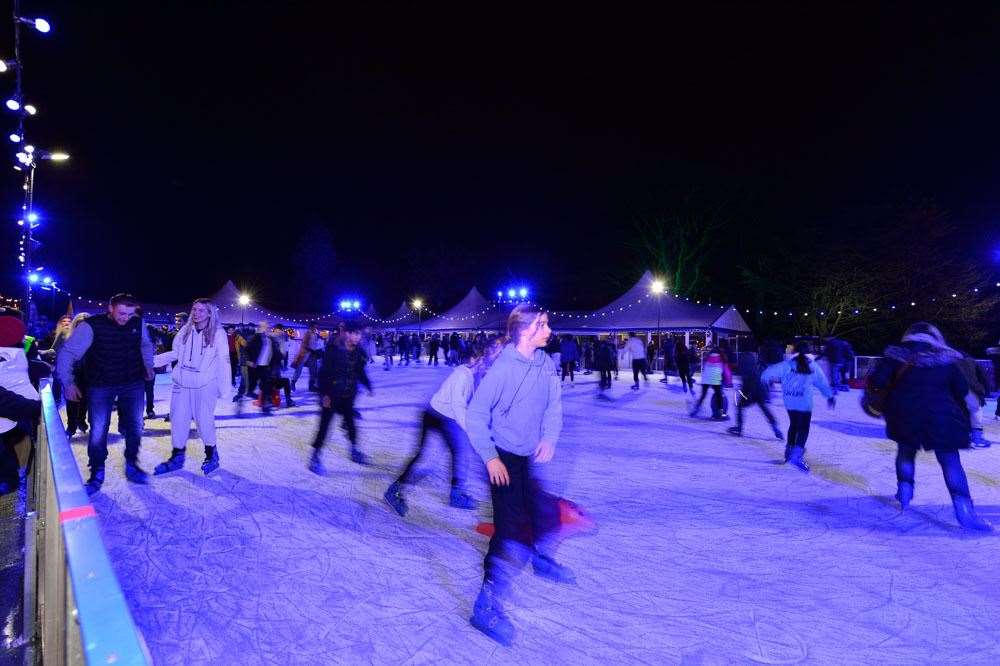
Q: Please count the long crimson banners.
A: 0